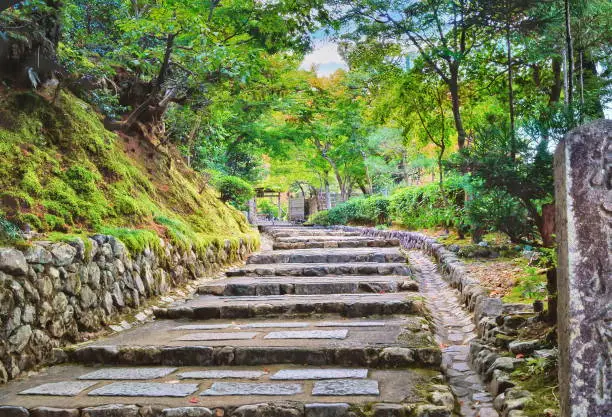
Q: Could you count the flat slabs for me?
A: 12